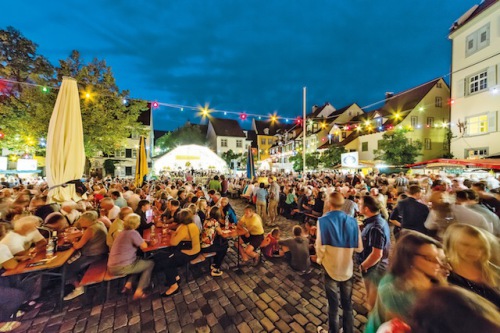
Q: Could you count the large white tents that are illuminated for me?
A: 1